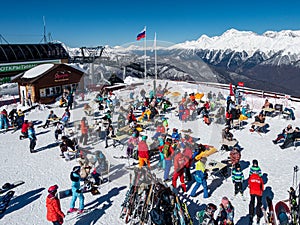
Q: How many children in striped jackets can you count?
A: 2